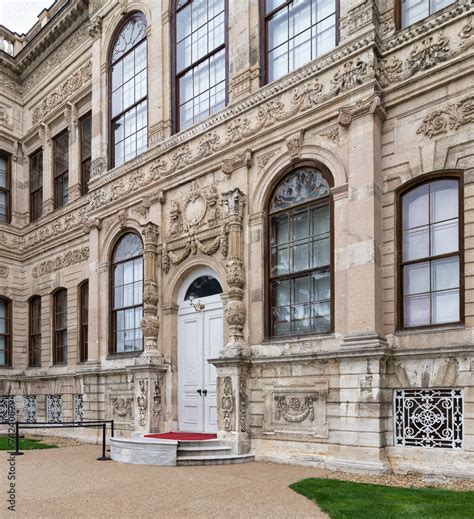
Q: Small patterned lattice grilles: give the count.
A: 5